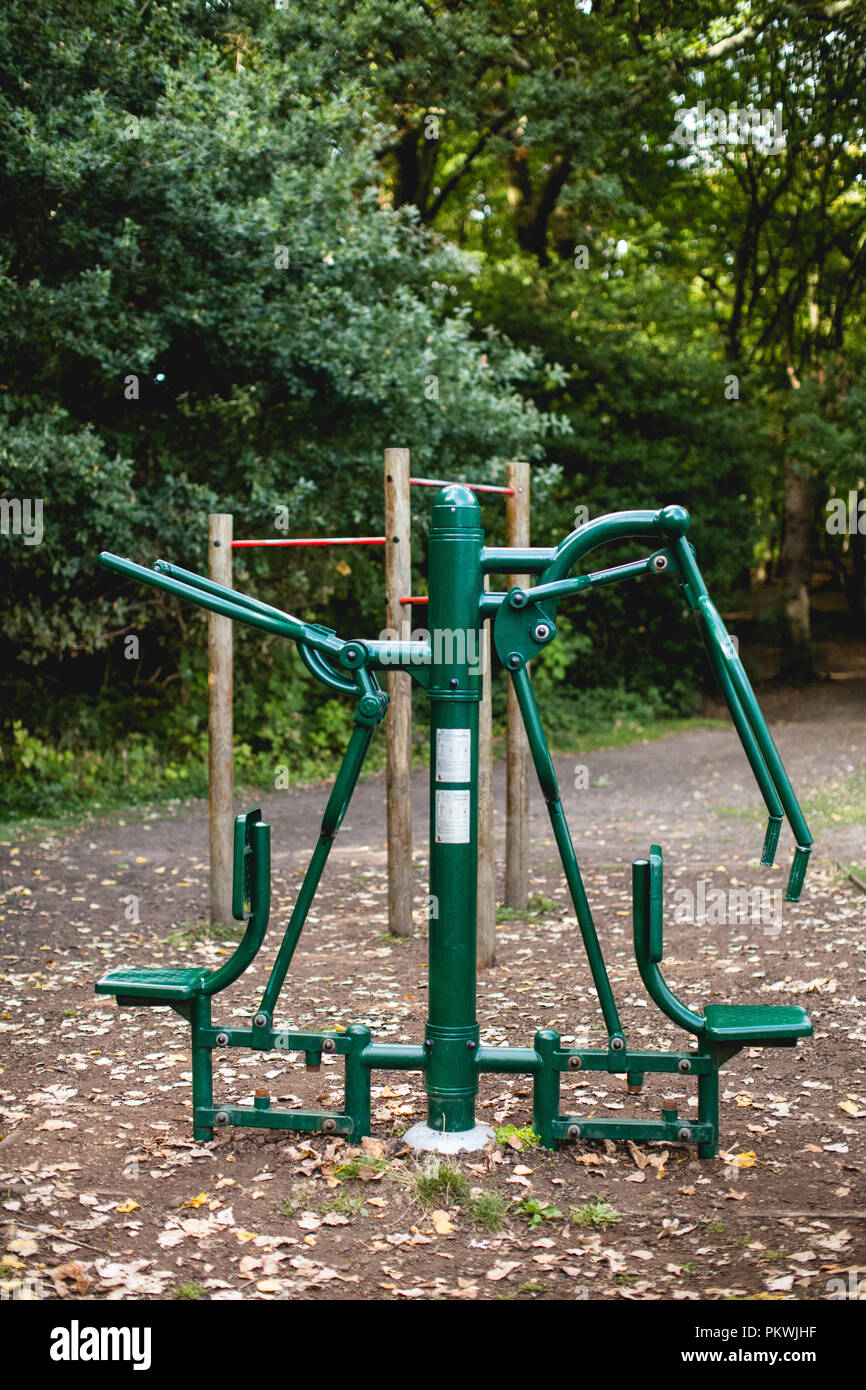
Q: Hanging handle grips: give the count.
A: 2